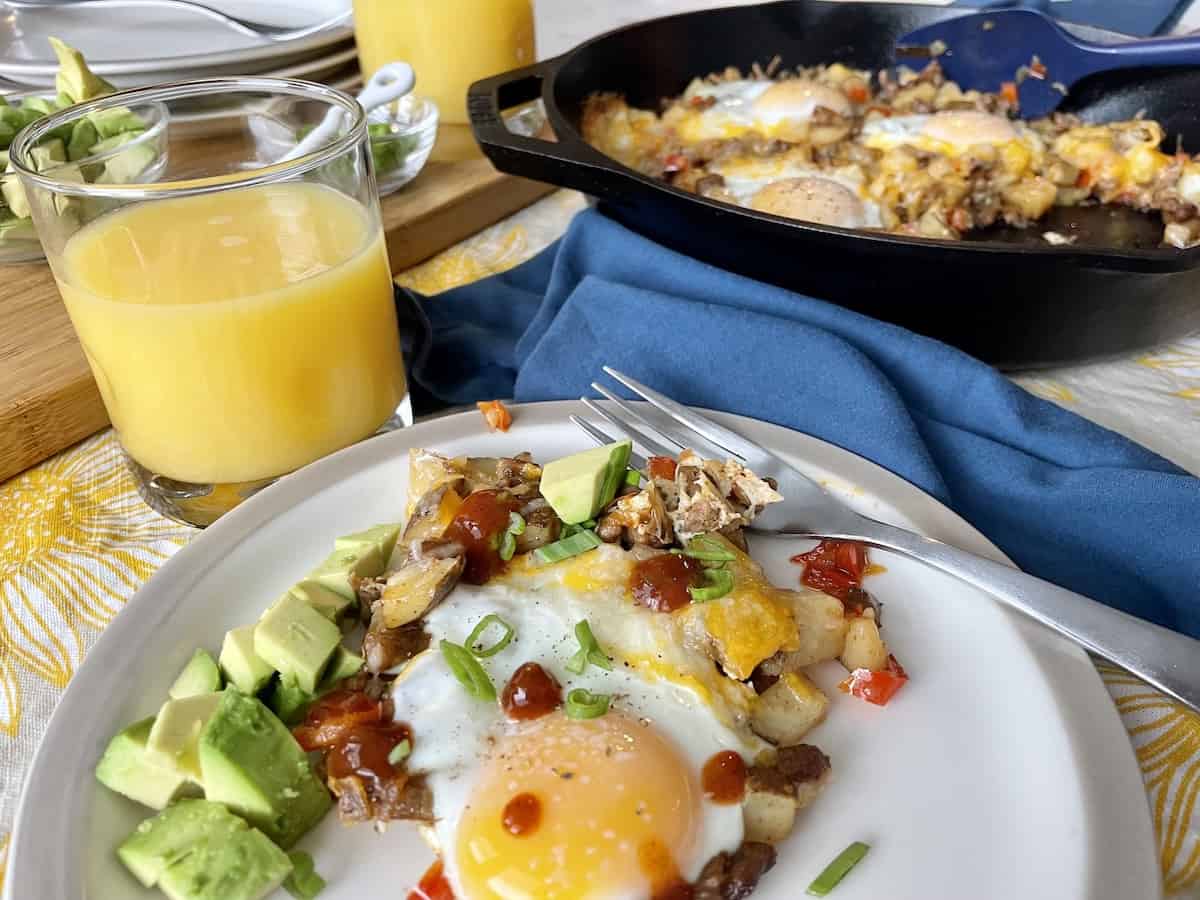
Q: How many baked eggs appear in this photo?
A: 4